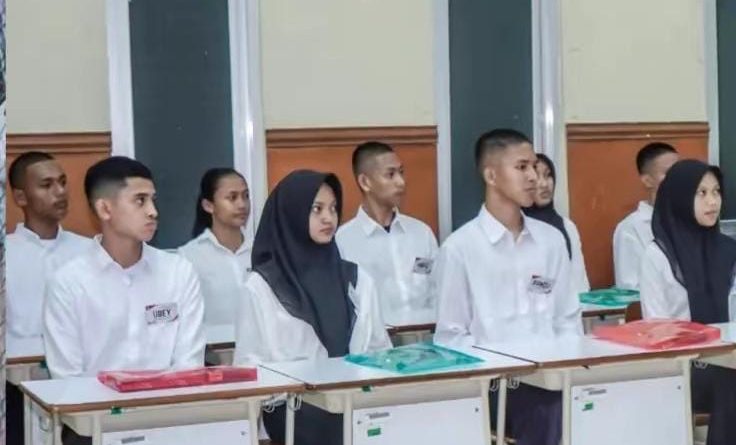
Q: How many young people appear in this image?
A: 9